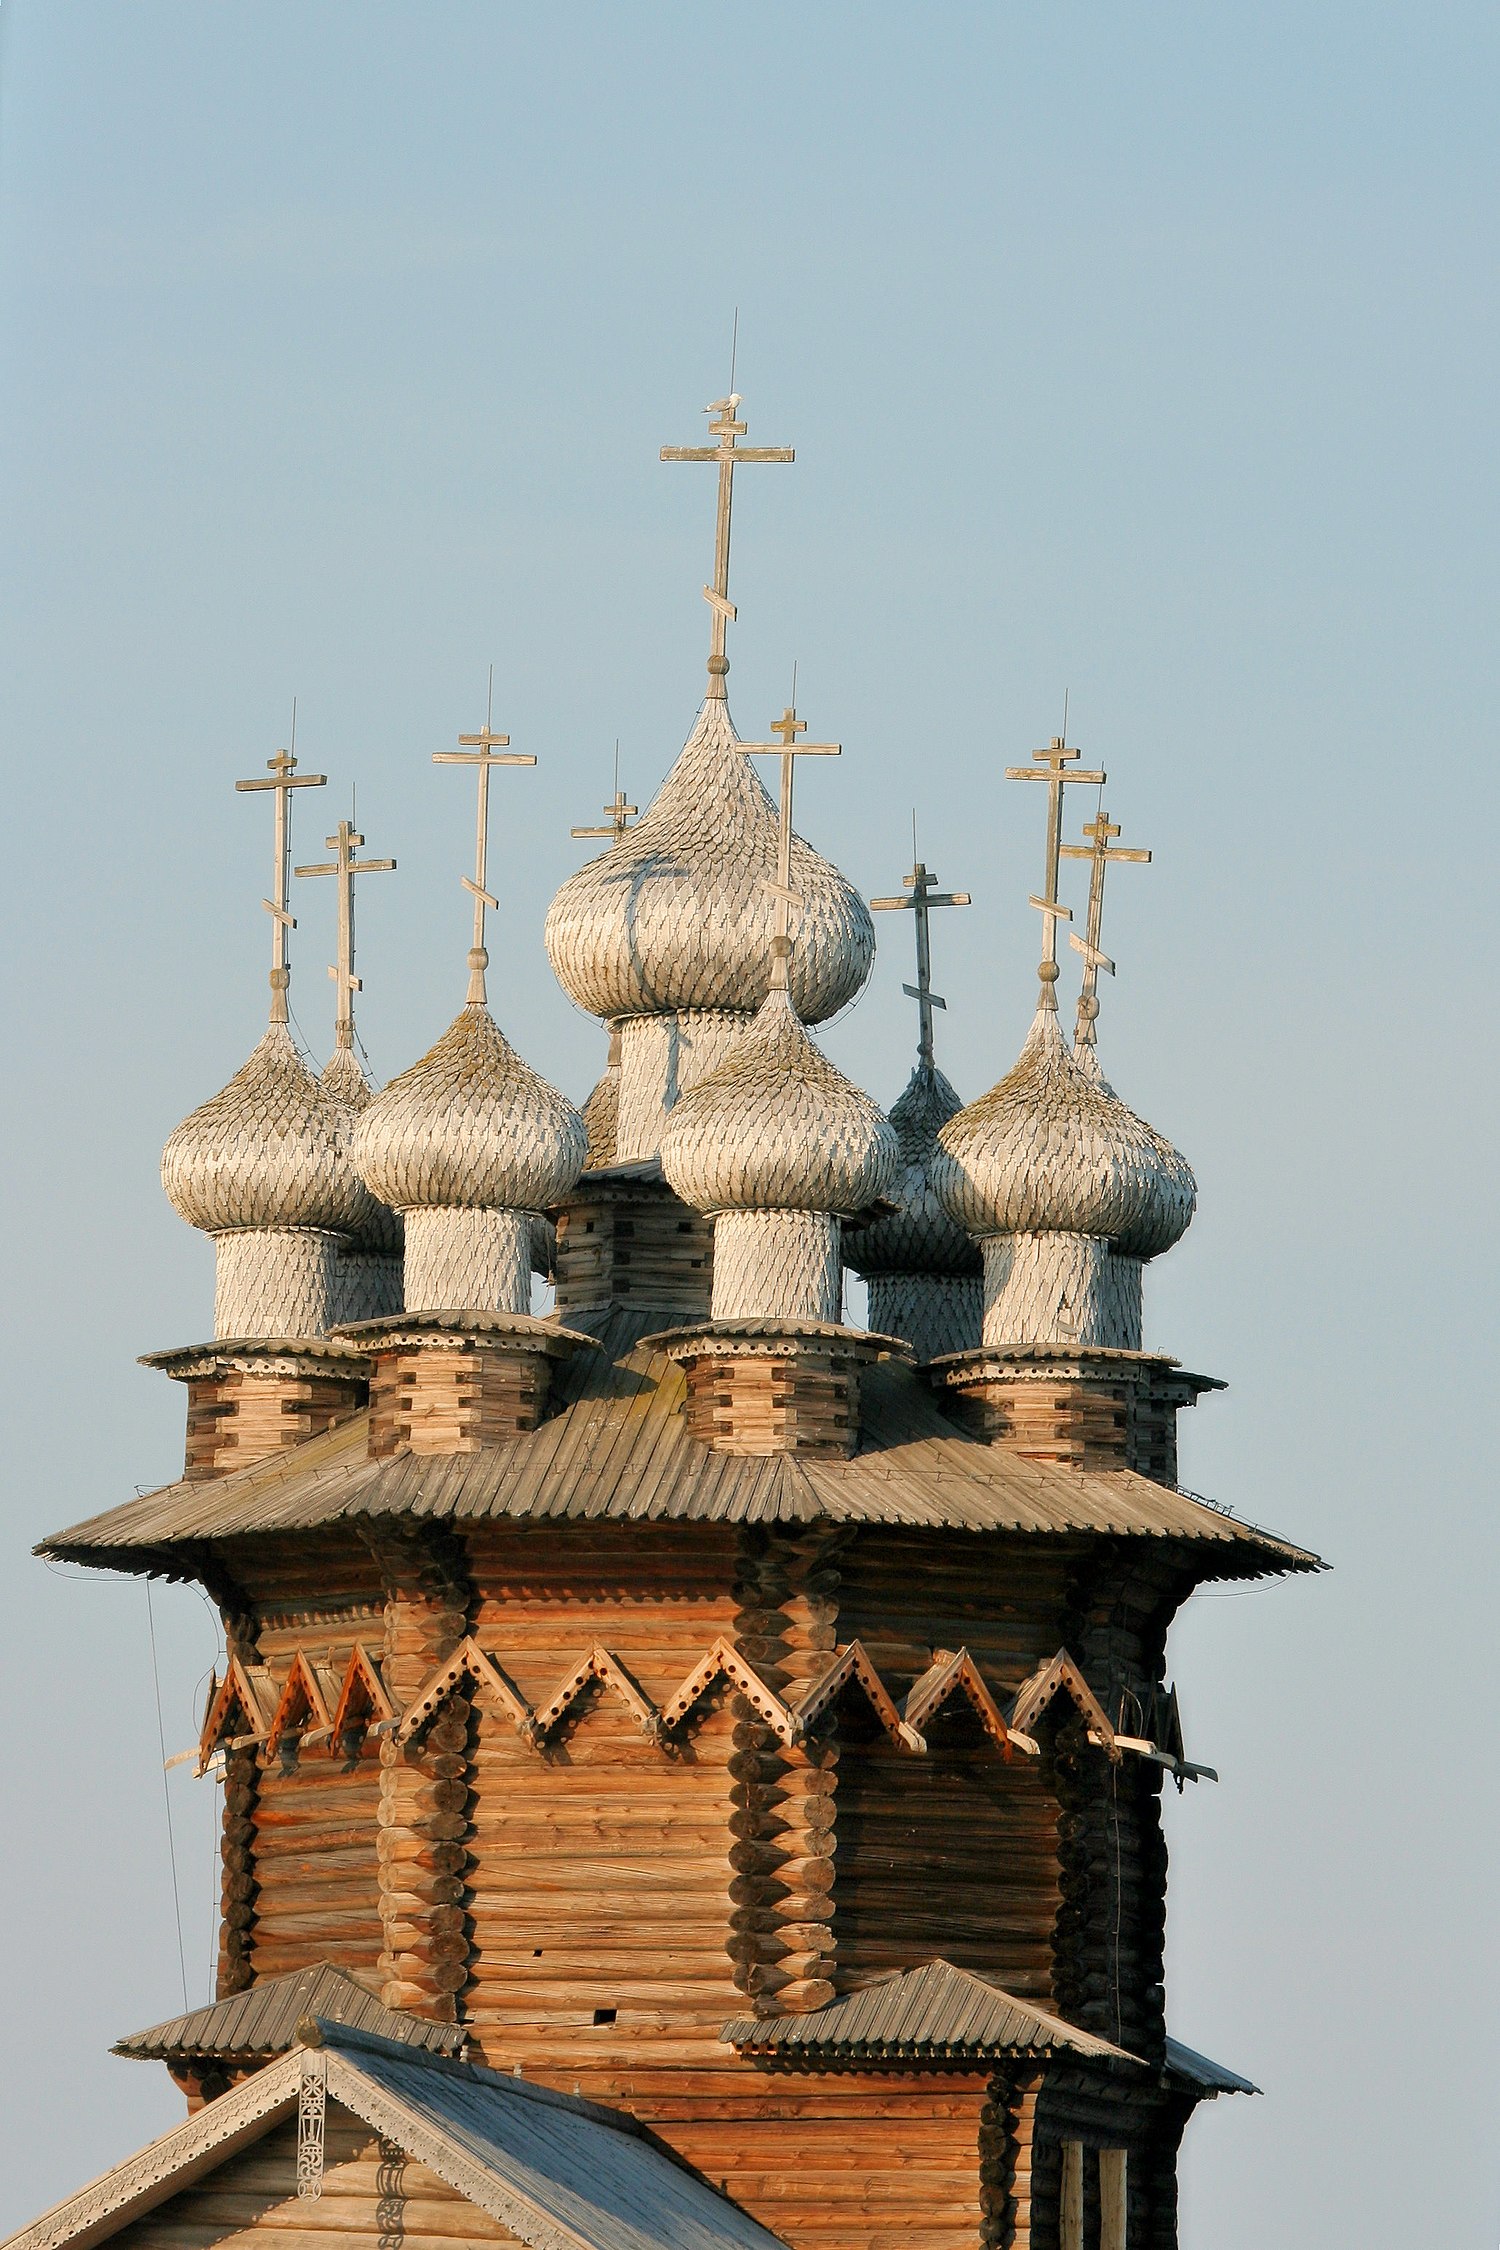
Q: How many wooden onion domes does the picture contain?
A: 9